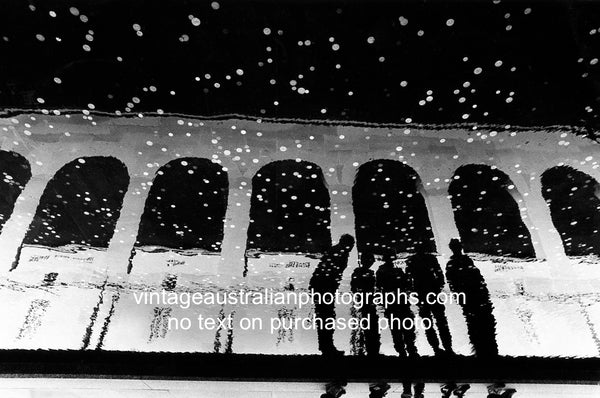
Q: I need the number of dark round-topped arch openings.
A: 7